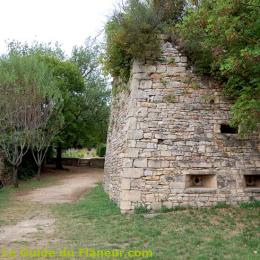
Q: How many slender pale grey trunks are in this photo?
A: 2